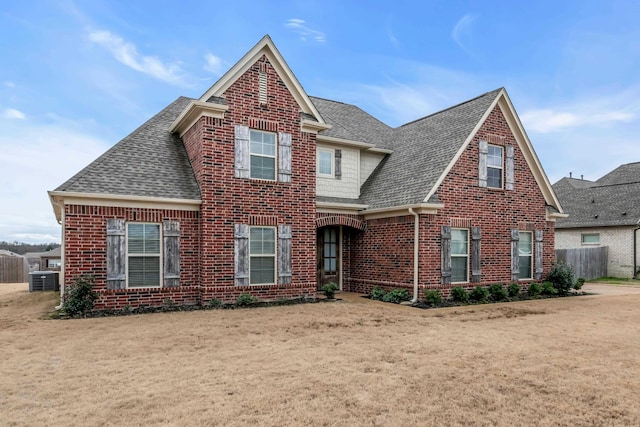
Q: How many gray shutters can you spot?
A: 13